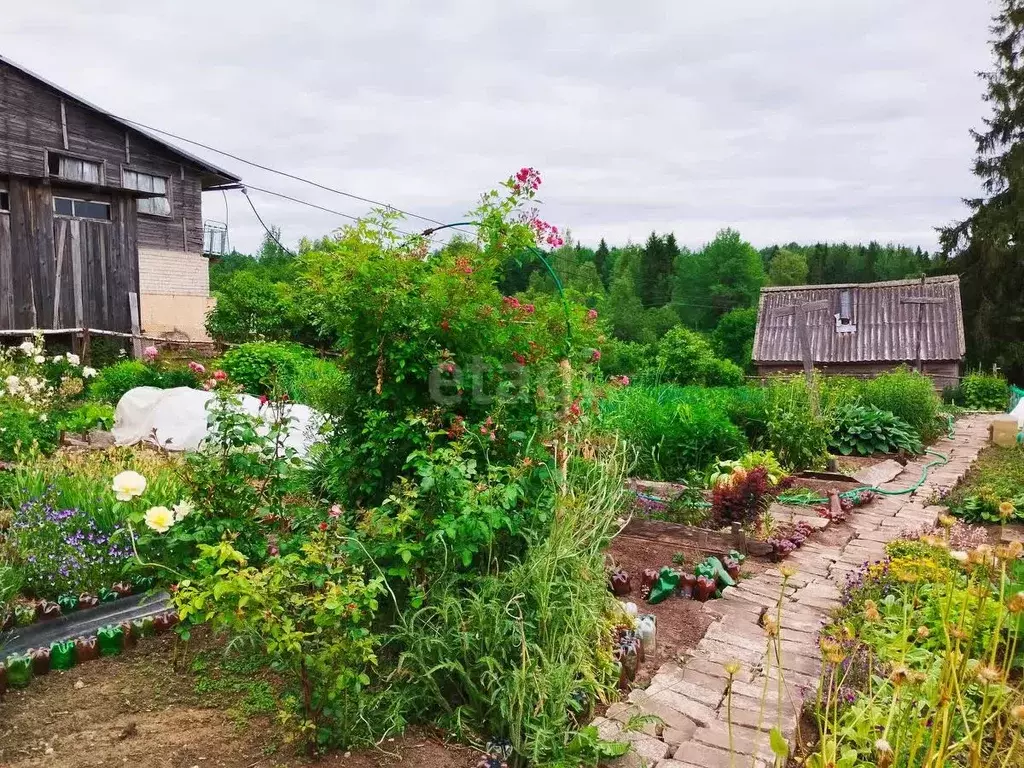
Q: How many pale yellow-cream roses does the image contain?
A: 3